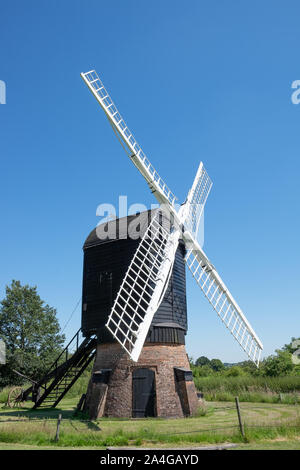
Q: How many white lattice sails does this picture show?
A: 4